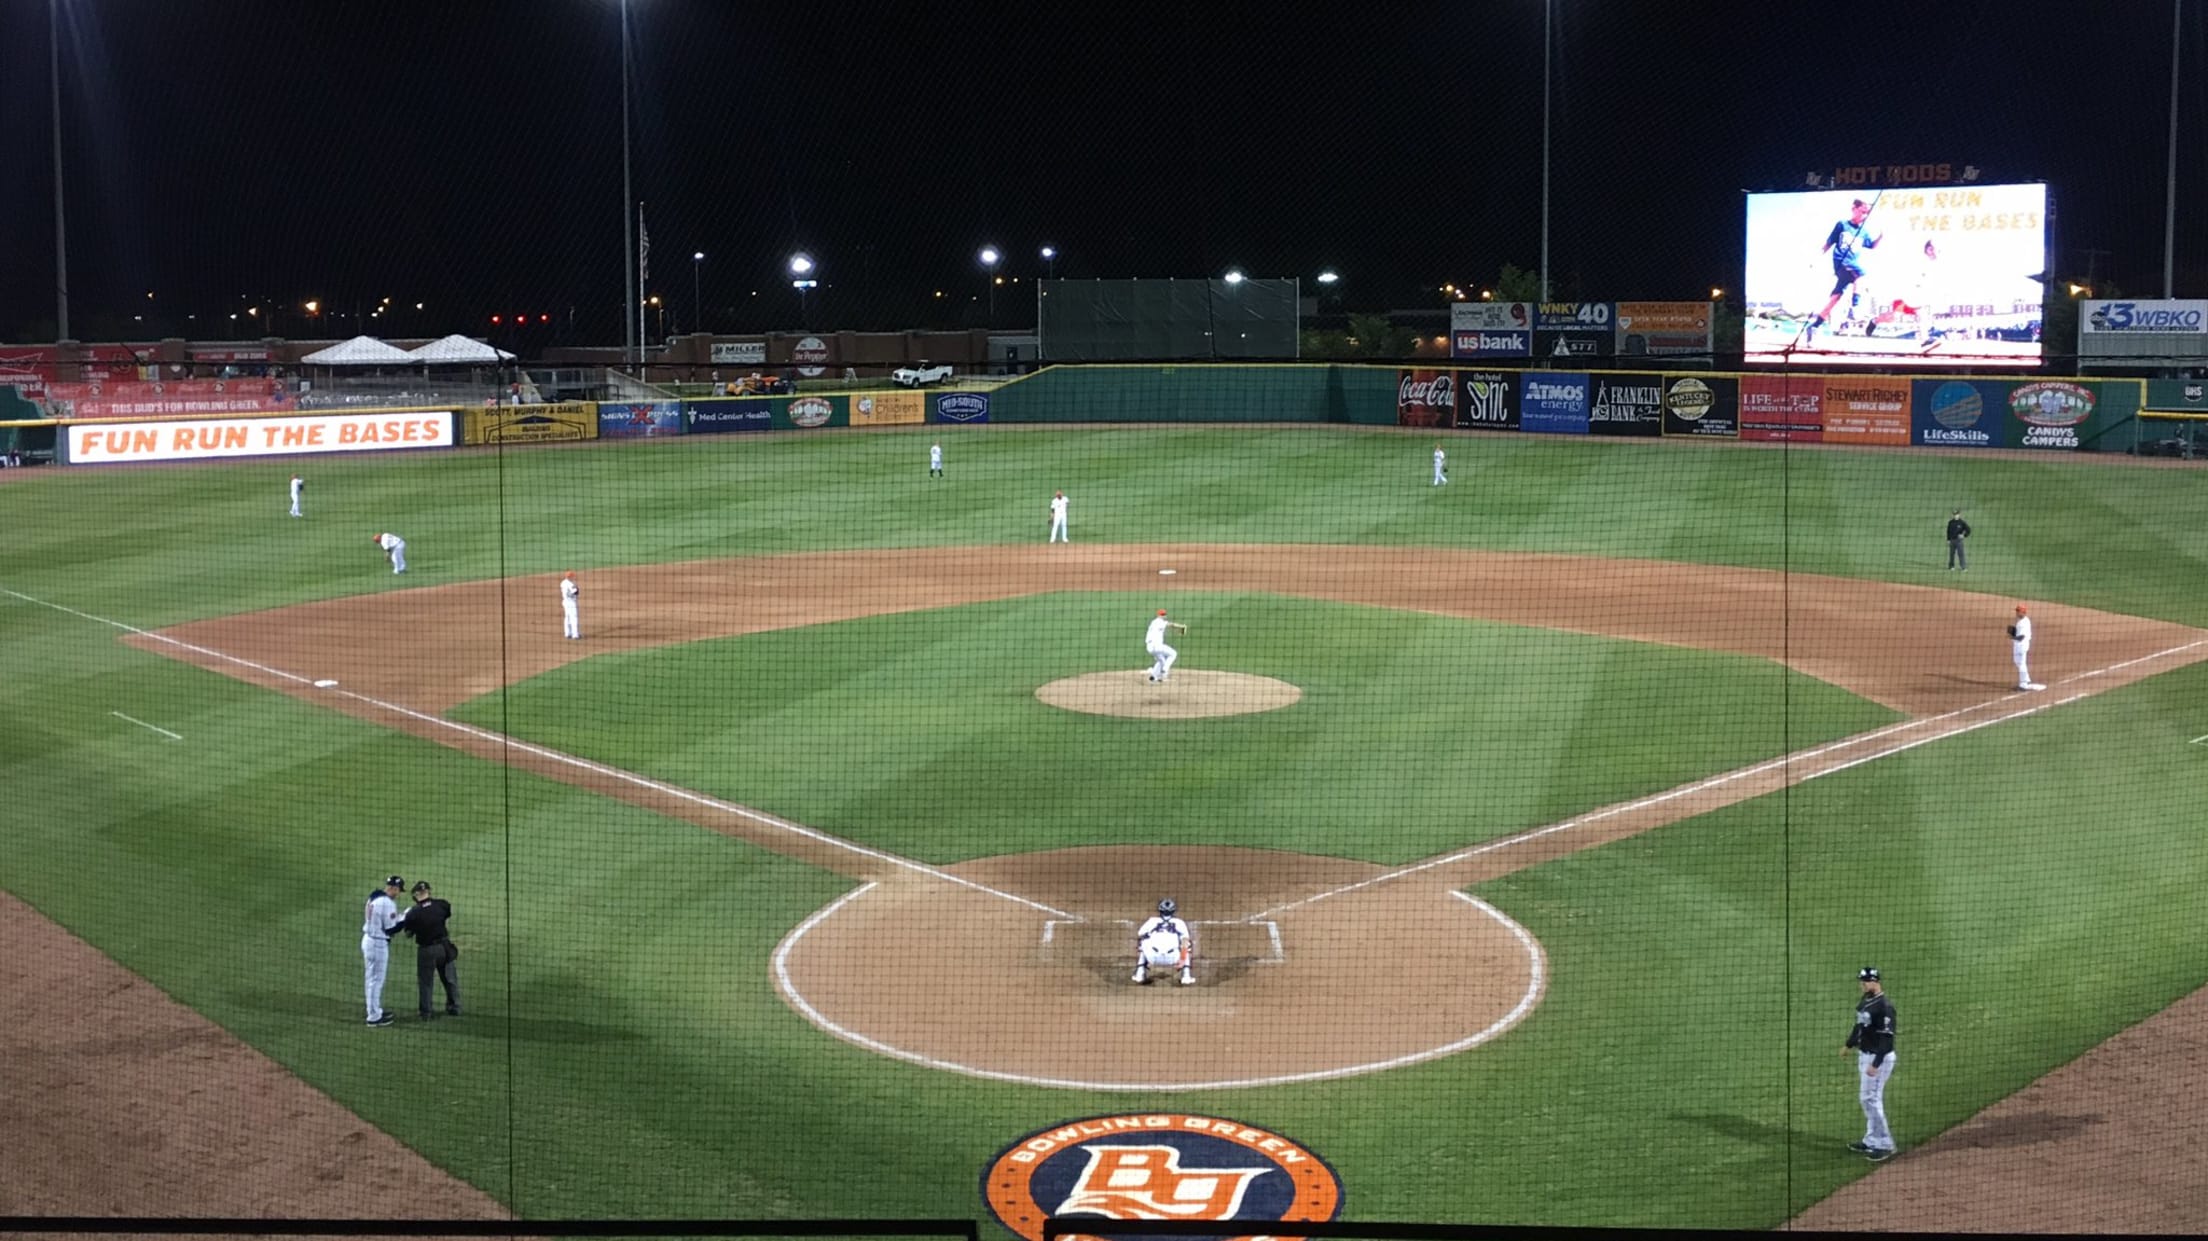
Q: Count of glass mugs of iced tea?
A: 0